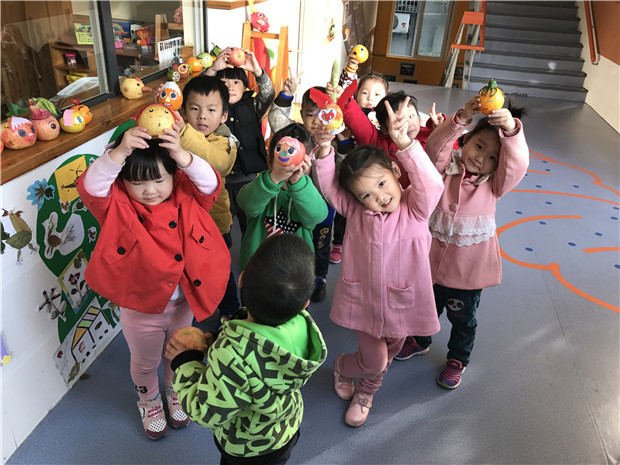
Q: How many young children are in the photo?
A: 10